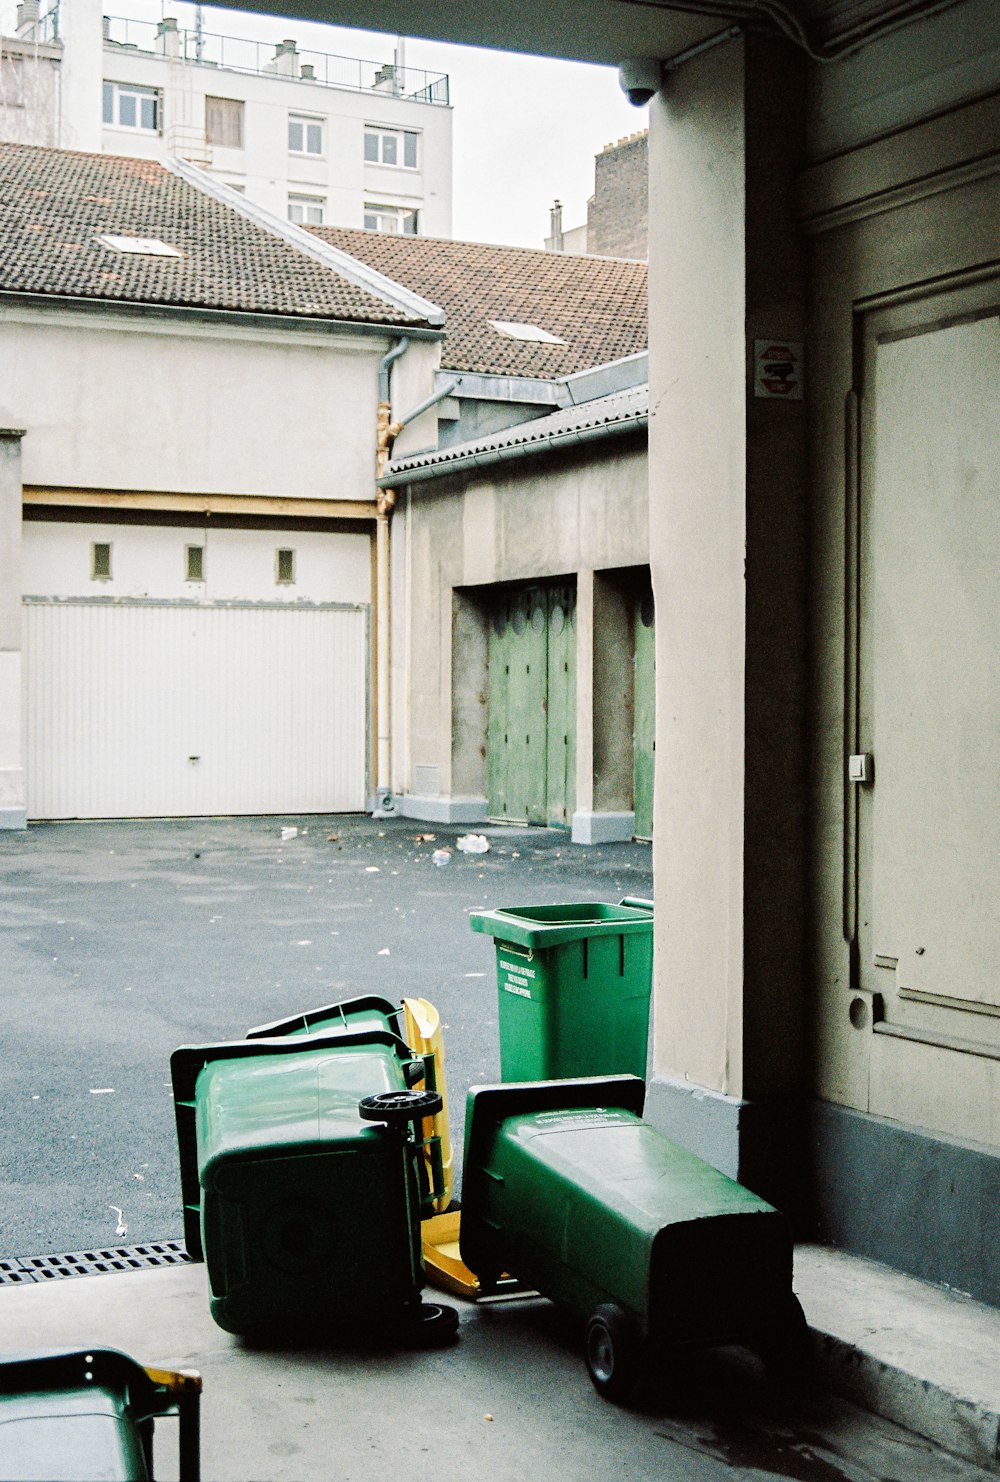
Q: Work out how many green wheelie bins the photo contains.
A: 5